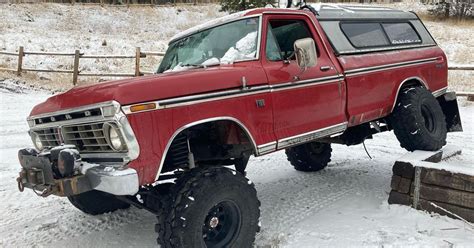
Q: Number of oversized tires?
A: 4